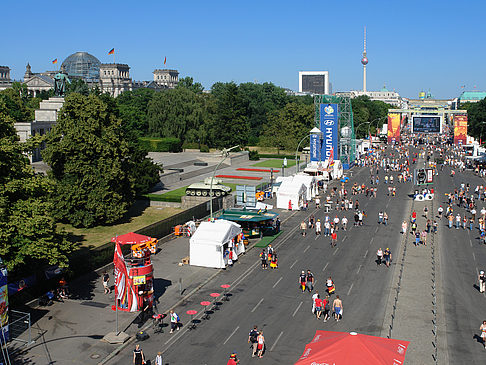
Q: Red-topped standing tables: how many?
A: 5